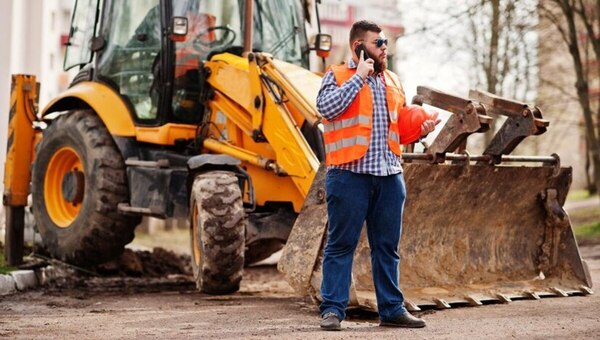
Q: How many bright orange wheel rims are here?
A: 2